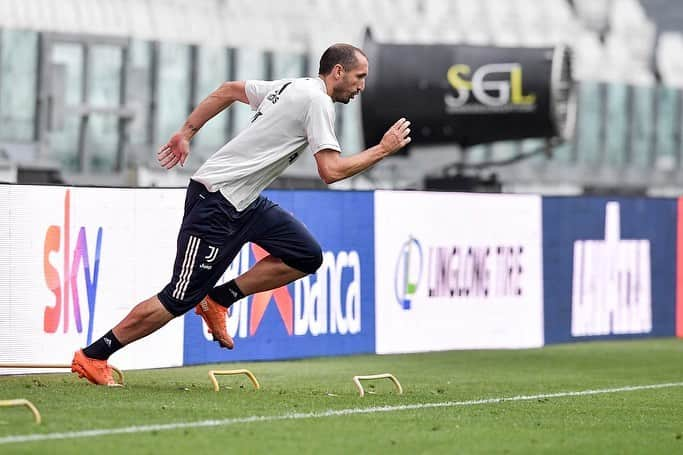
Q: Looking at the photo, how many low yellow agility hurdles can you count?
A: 4